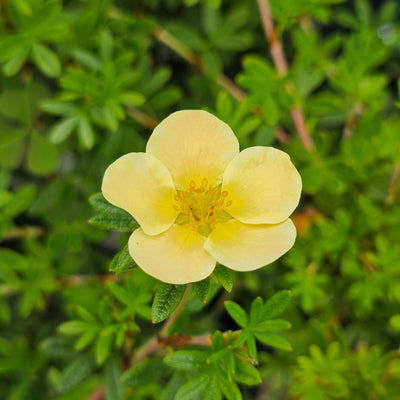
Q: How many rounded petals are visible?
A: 5